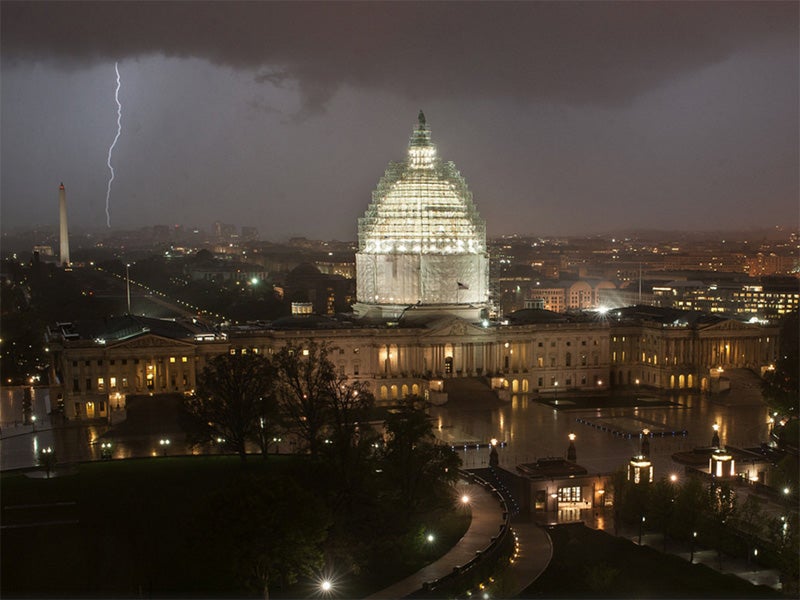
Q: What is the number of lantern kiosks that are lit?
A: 2